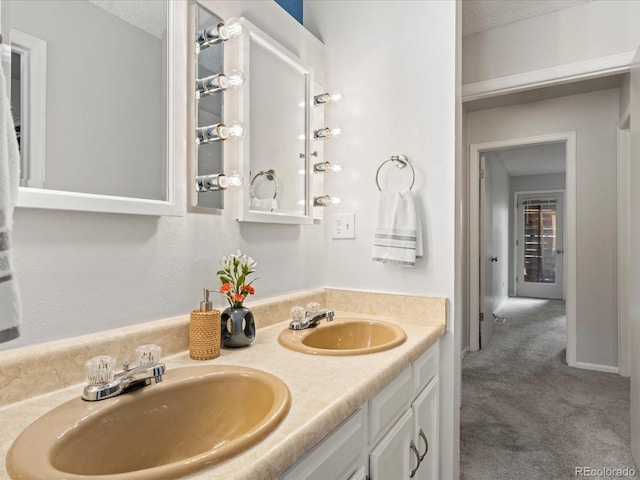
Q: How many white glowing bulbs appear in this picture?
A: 8